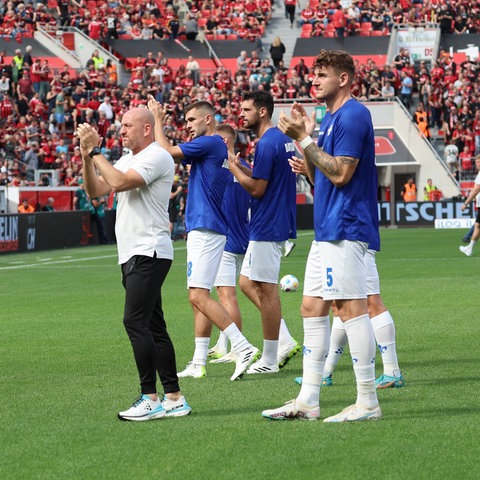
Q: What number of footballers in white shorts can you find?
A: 5